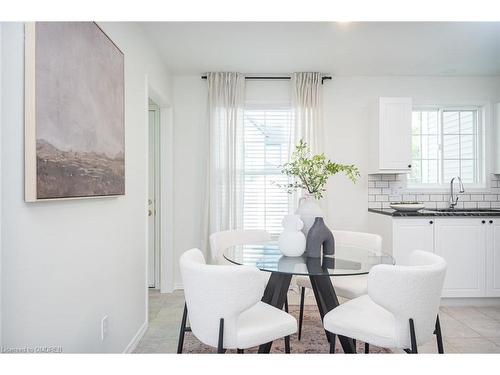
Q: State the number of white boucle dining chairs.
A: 4